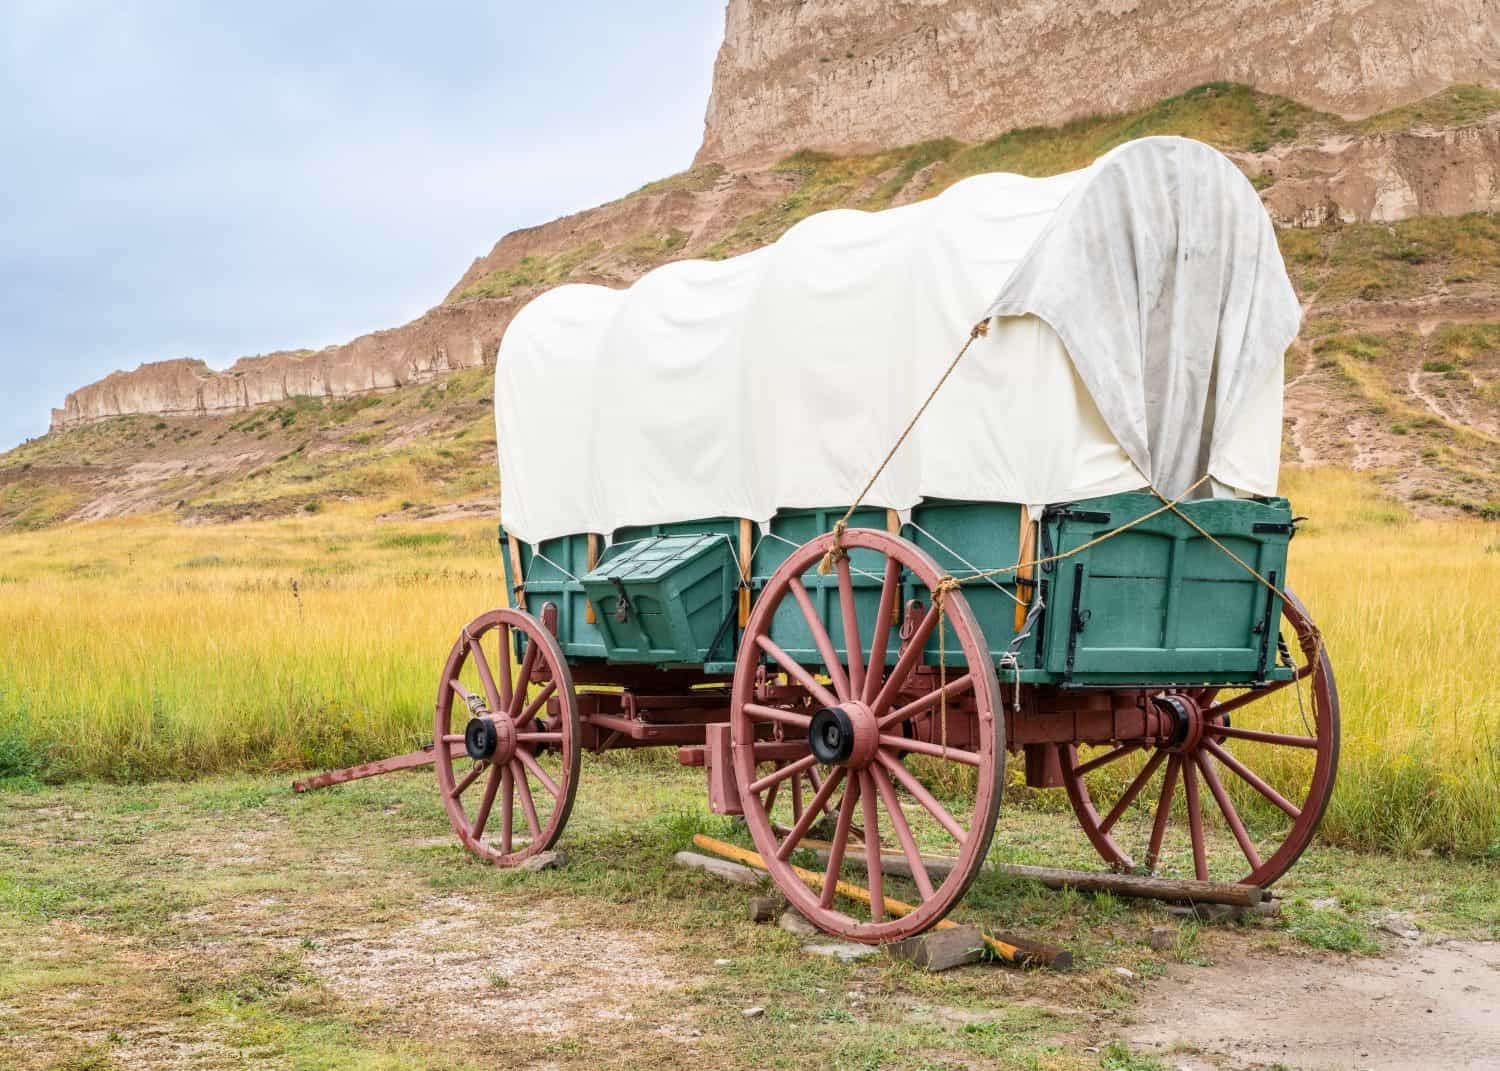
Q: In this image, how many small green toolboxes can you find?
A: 1